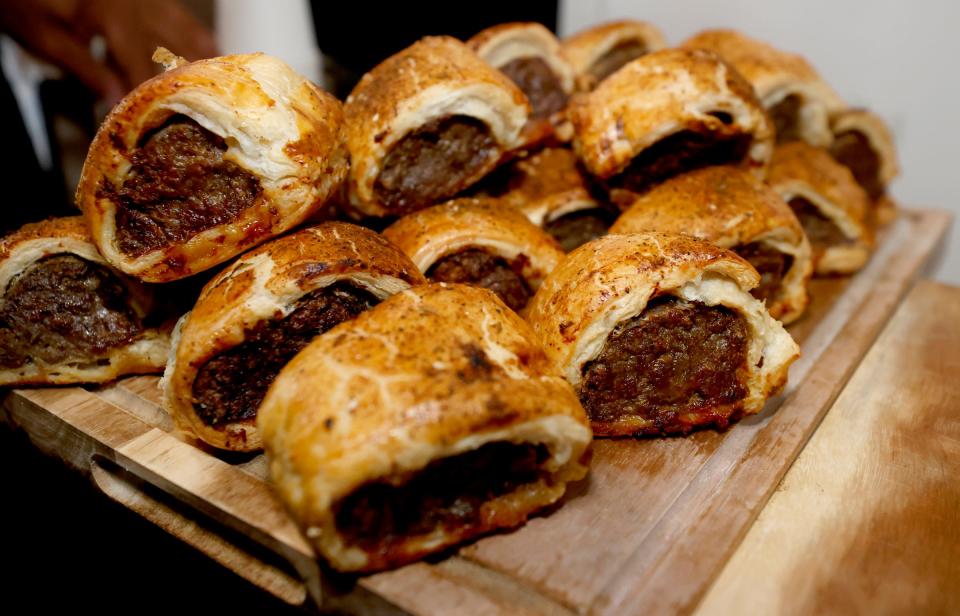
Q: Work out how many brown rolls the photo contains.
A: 15